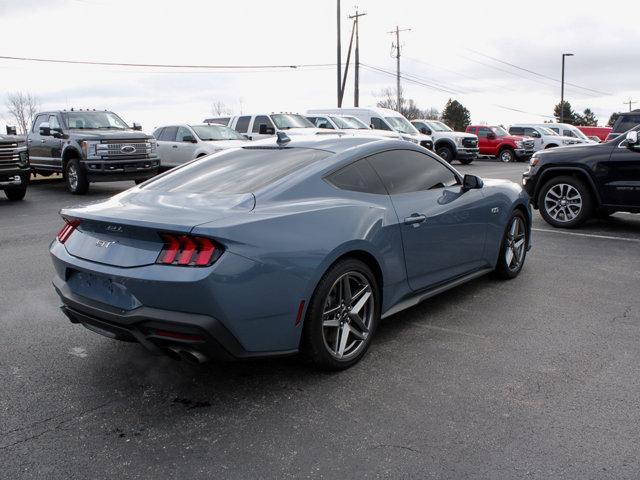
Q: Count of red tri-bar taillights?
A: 2